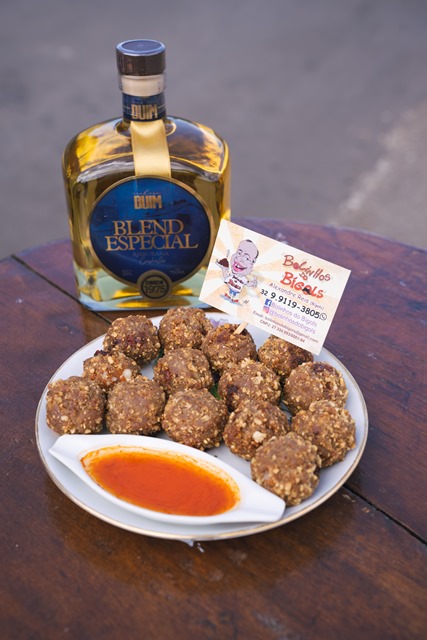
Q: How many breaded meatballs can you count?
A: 14